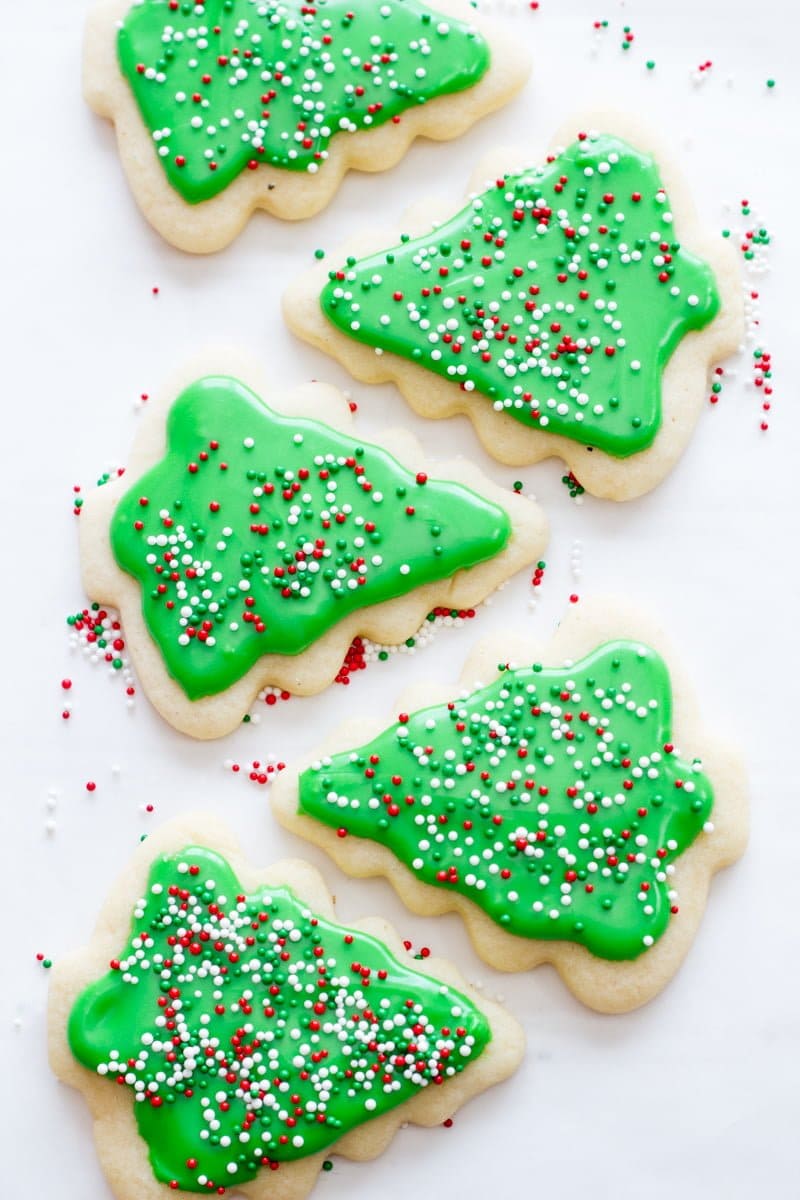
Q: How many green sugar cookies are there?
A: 5